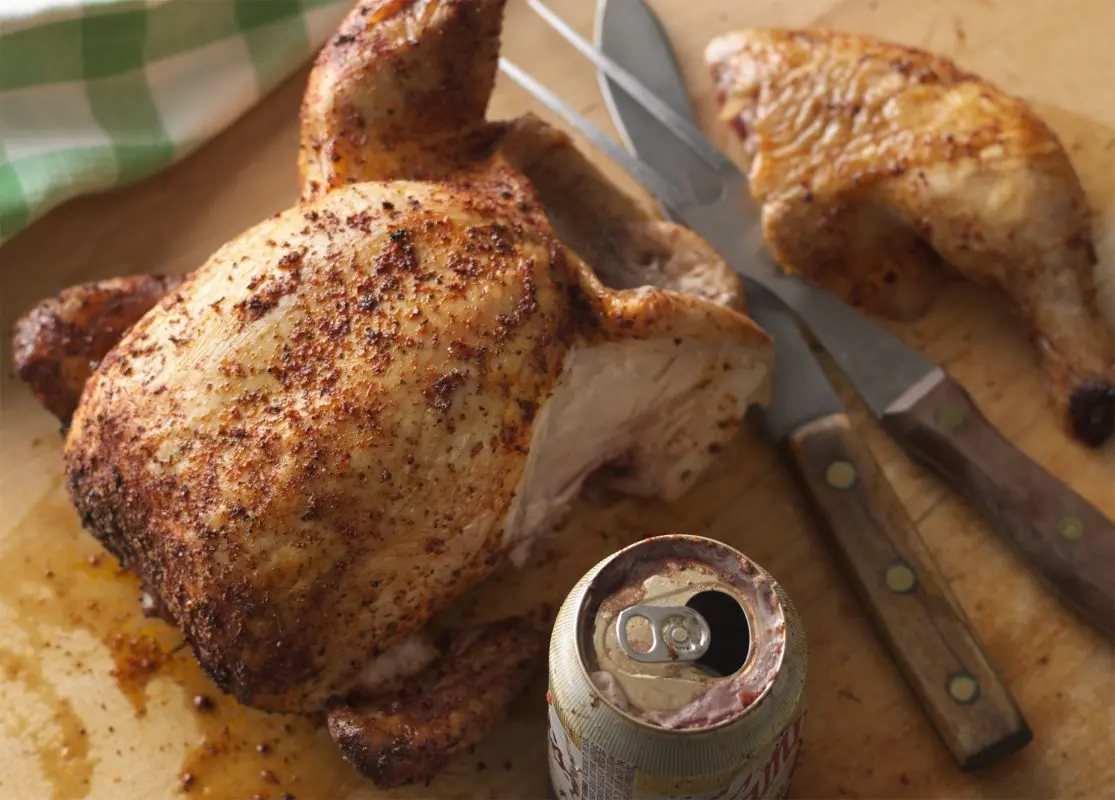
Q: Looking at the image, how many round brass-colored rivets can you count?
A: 5